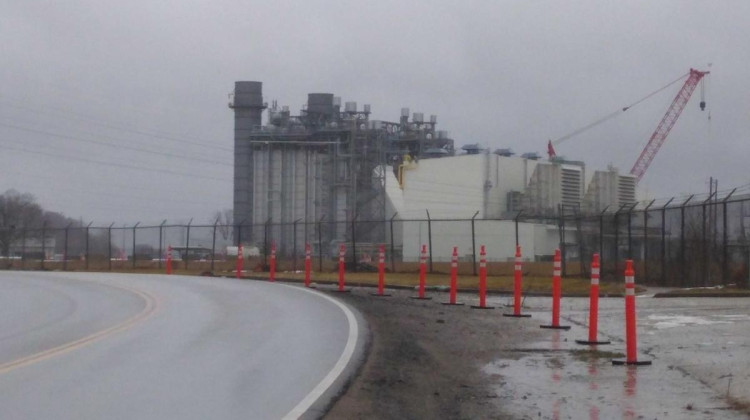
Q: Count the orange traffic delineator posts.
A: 13